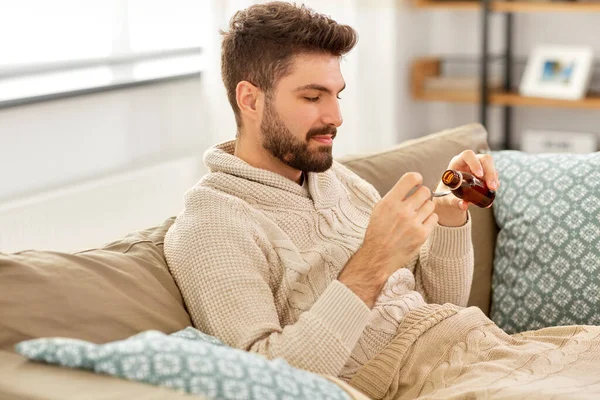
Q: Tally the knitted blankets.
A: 1